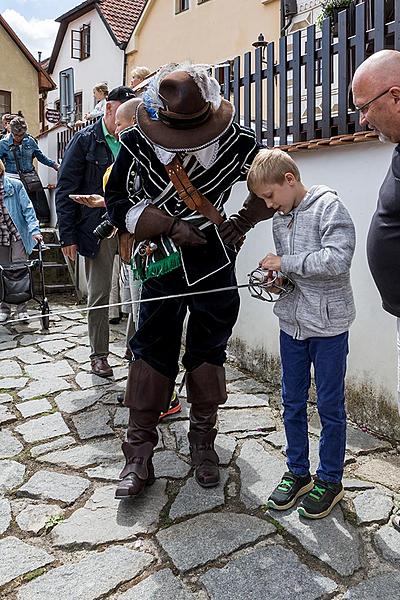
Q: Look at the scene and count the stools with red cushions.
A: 0